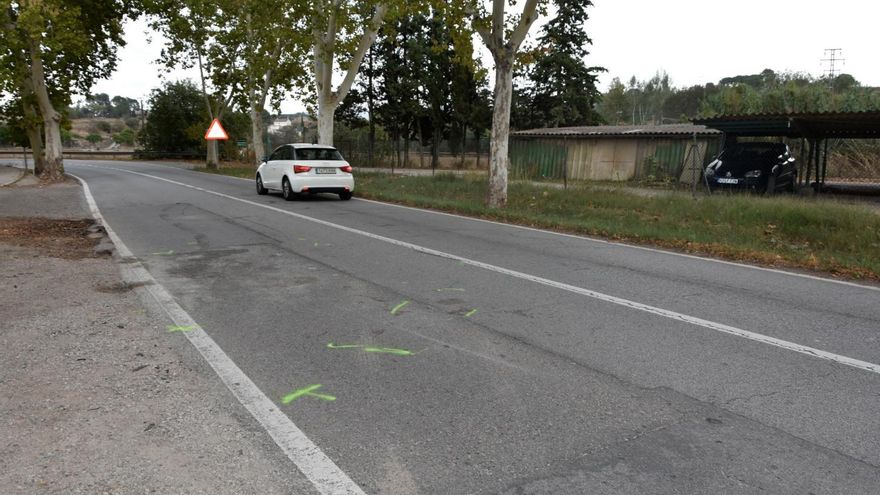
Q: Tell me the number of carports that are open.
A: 1